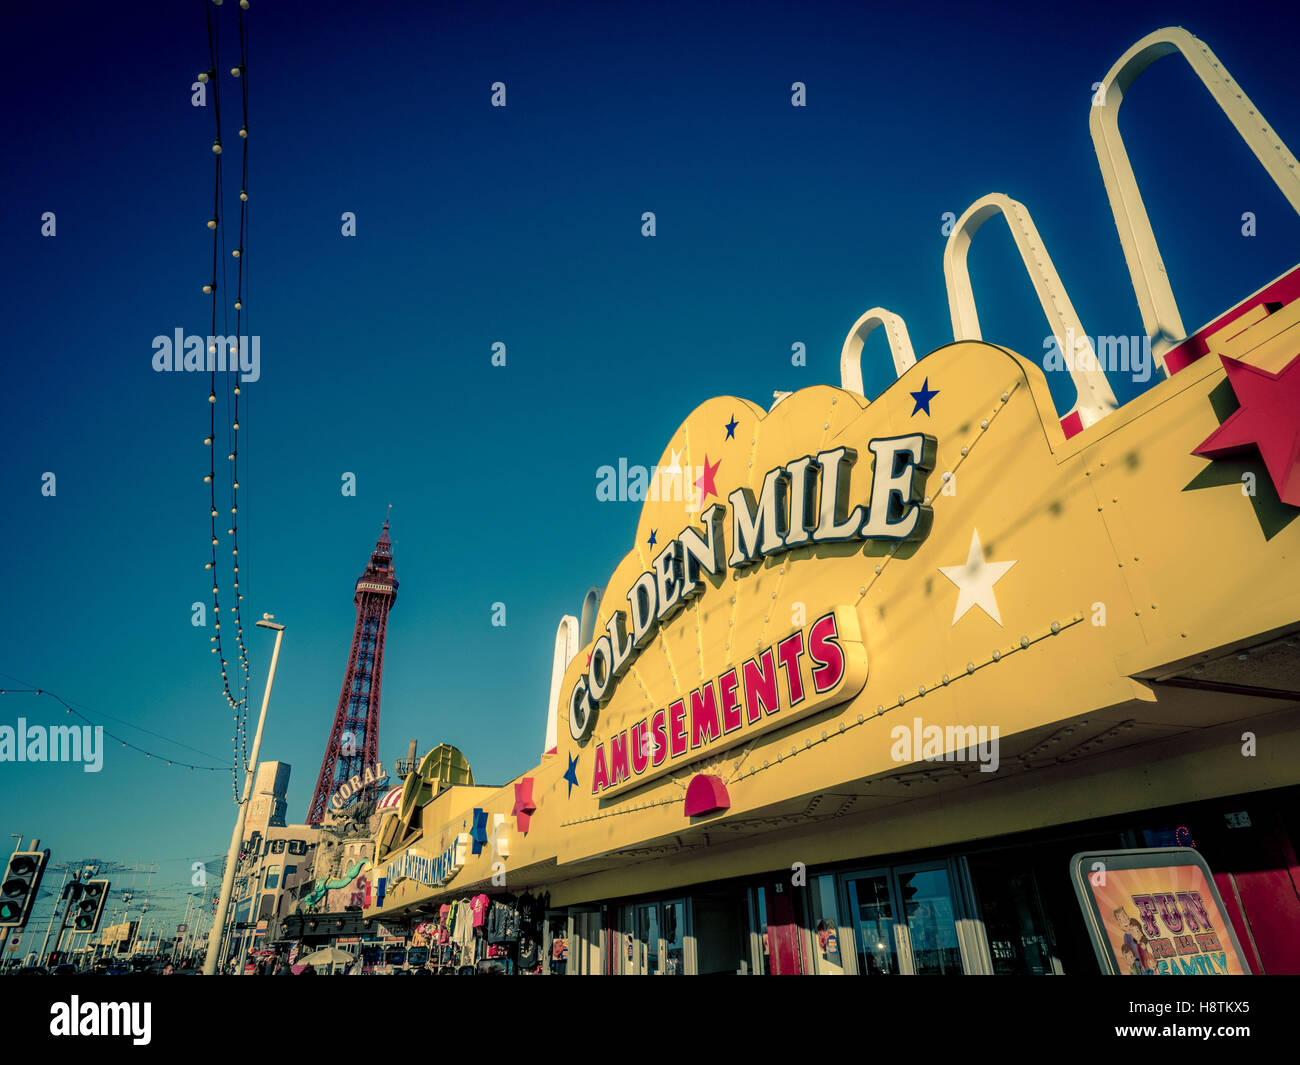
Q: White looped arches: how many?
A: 5